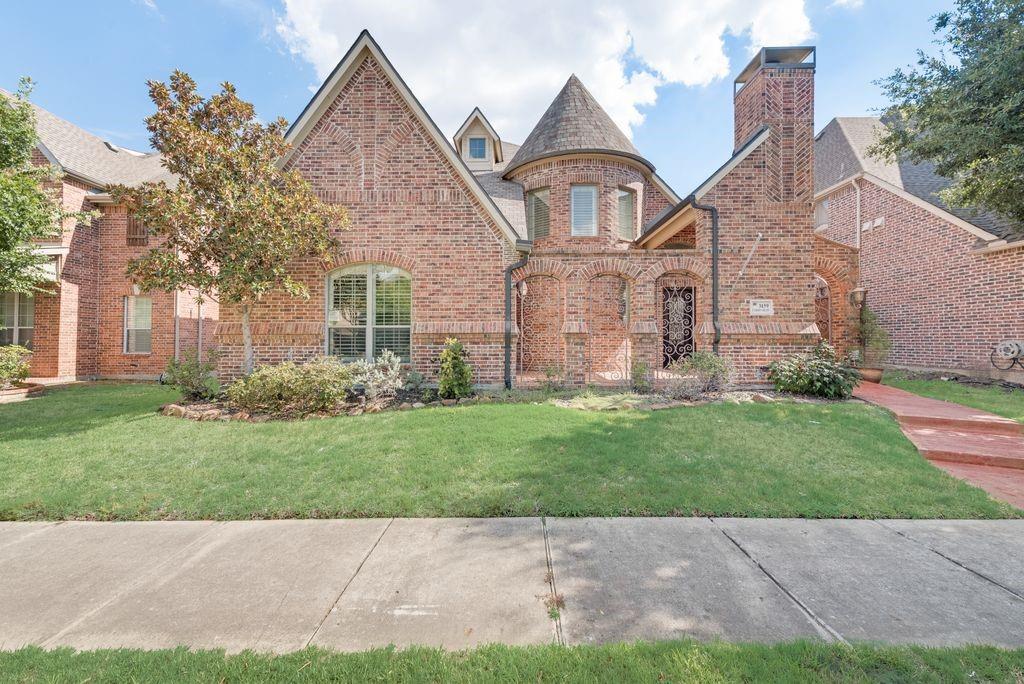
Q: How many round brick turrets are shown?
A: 1